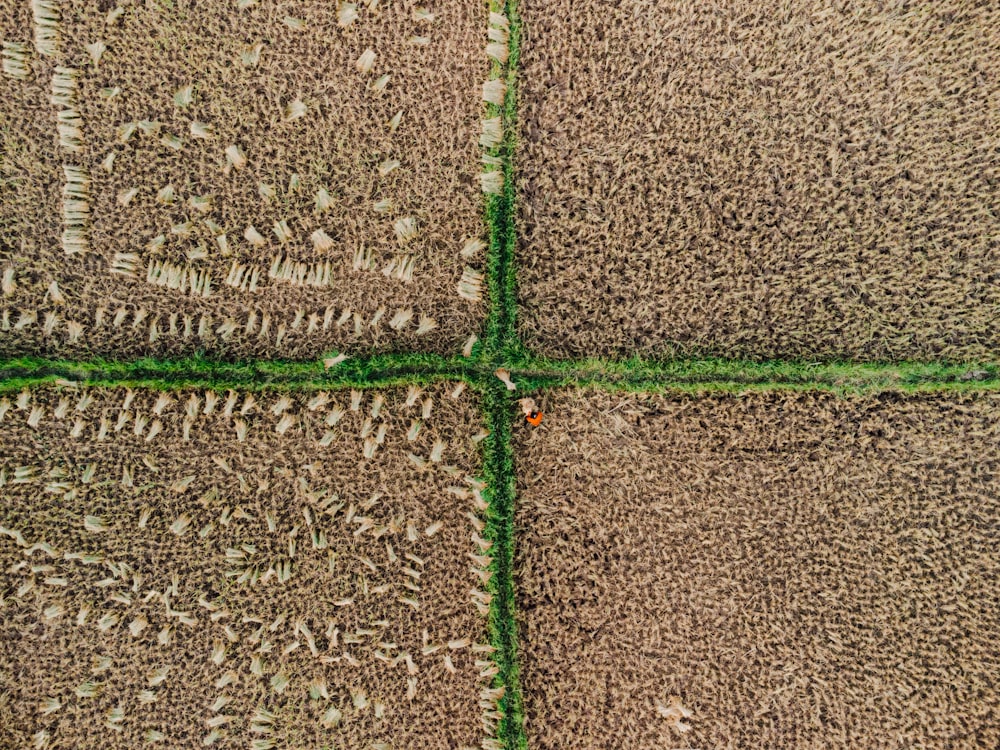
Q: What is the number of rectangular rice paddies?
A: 4